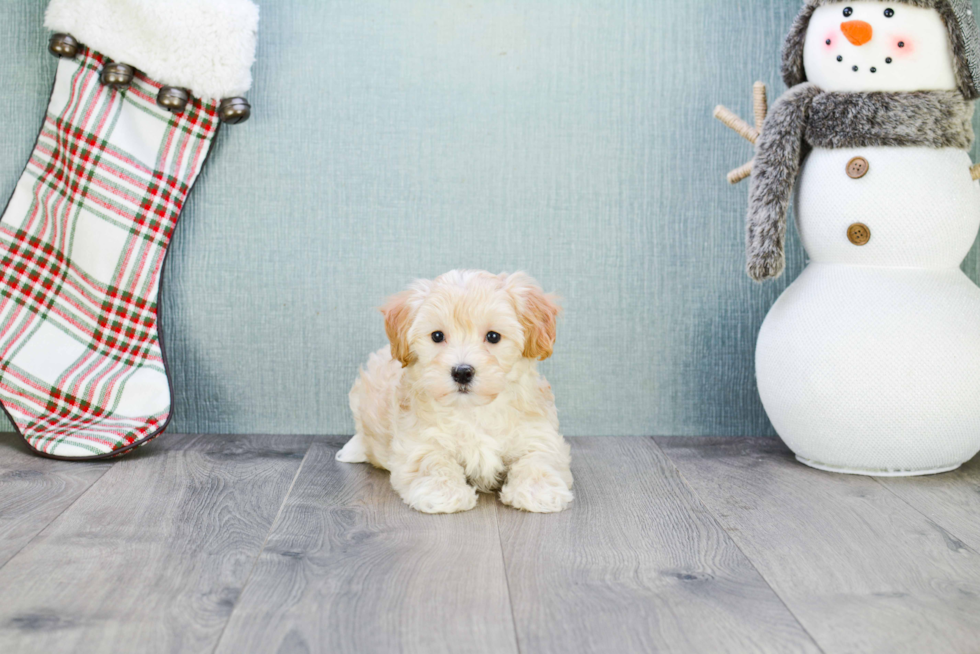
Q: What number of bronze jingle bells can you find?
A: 4